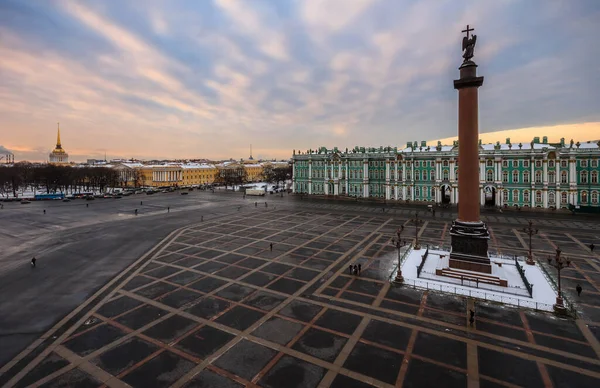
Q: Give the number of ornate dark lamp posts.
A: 4